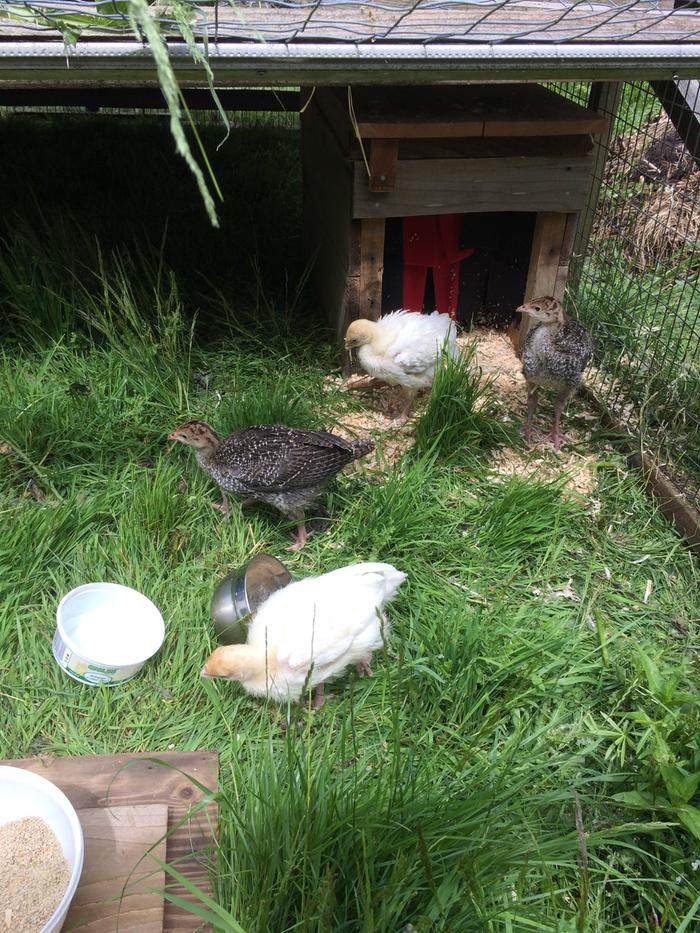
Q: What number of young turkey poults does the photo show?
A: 4